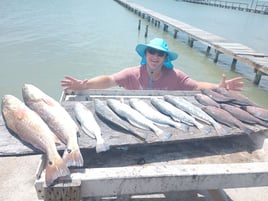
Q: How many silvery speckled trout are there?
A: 6